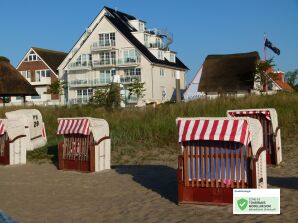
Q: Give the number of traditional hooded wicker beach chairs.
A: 5